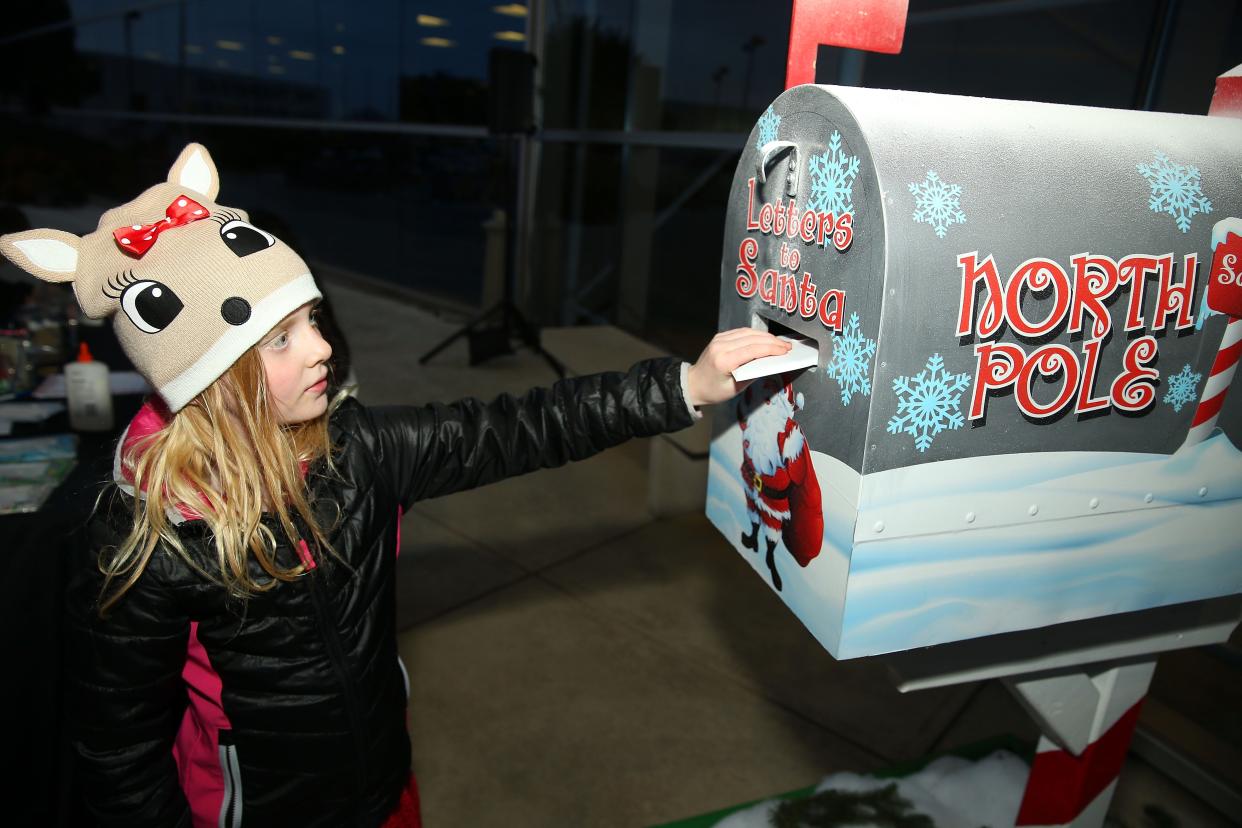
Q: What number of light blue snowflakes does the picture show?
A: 7